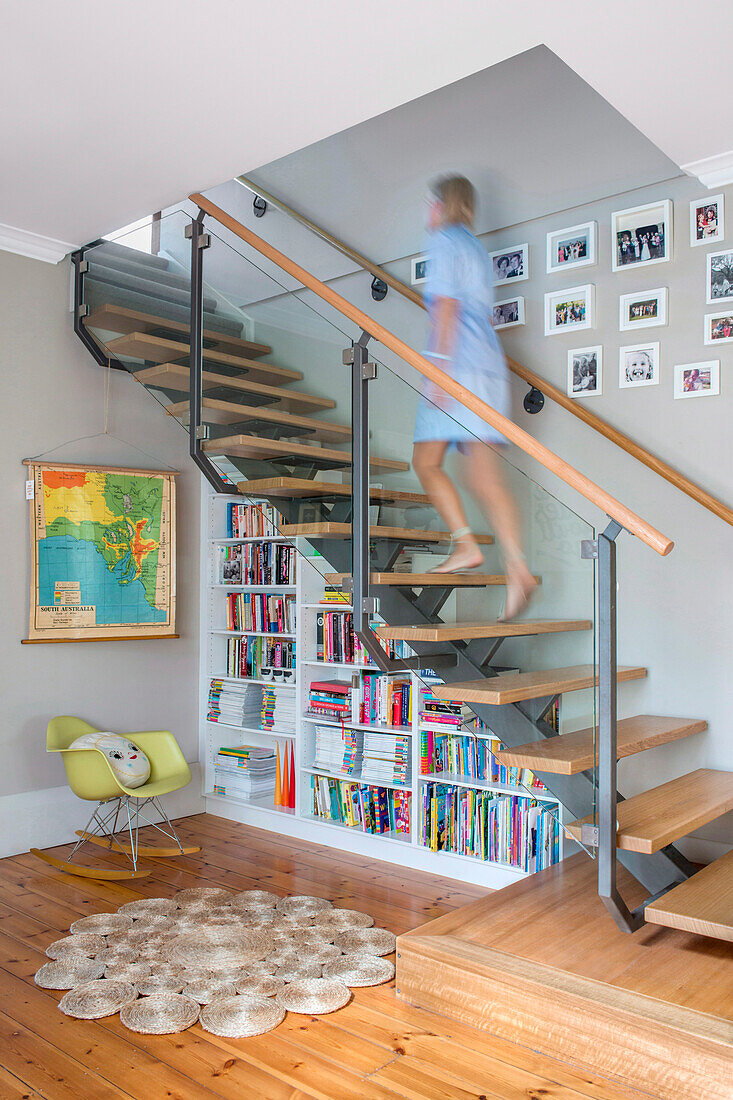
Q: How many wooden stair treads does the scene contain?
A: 13